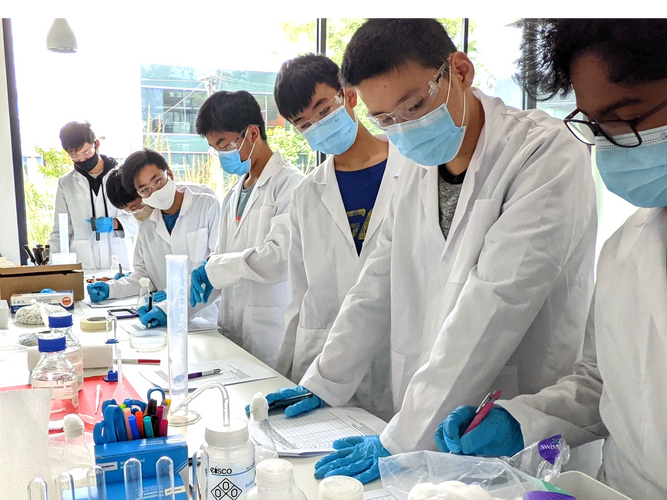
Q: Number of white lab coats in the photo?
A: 7